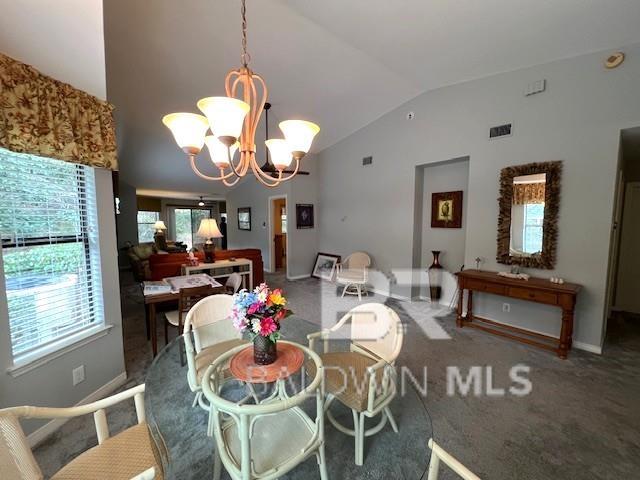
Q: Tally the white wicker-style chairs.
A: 5